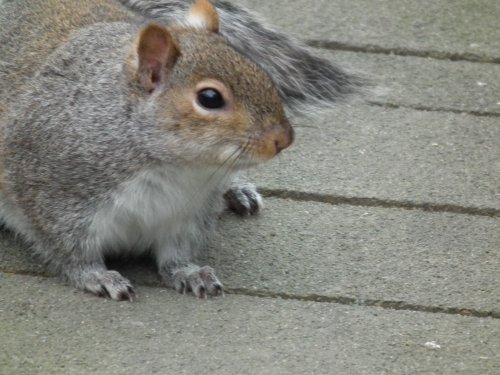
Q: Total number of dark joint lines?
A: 4